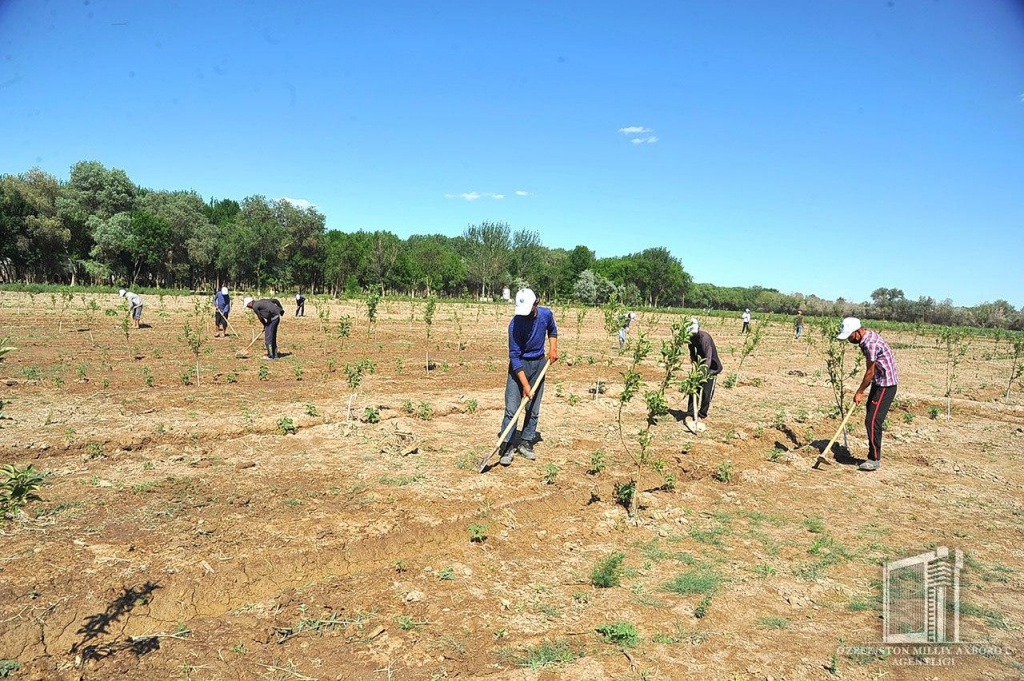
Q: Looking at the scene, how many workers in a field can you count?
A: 10